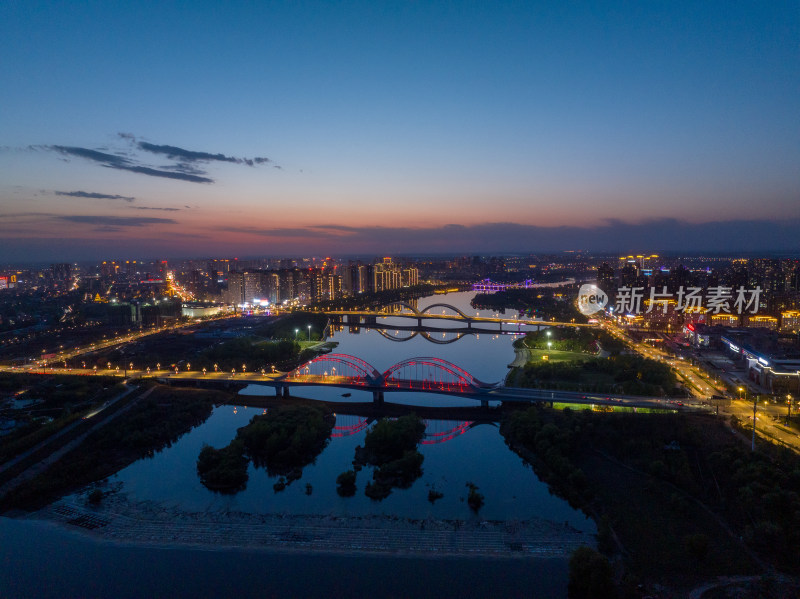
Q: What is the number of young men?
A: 0